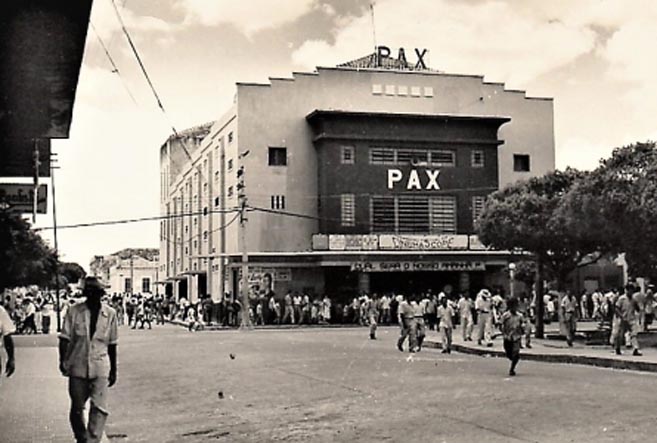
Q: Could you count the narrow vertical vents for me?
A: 3